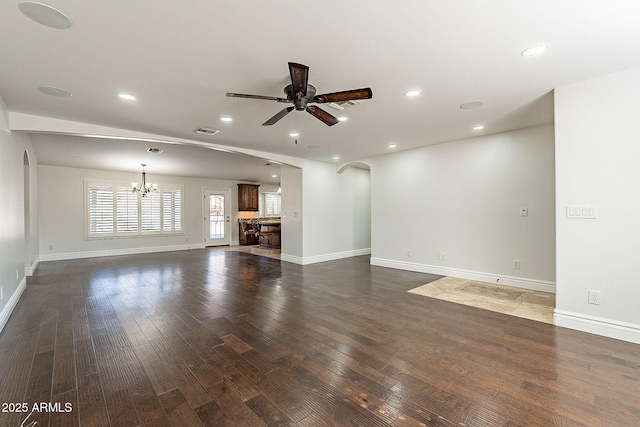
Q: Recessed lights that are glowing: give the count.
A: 10